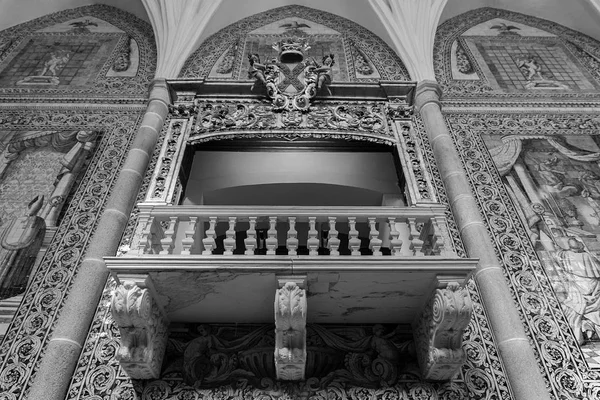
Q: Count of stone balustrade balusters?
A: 15